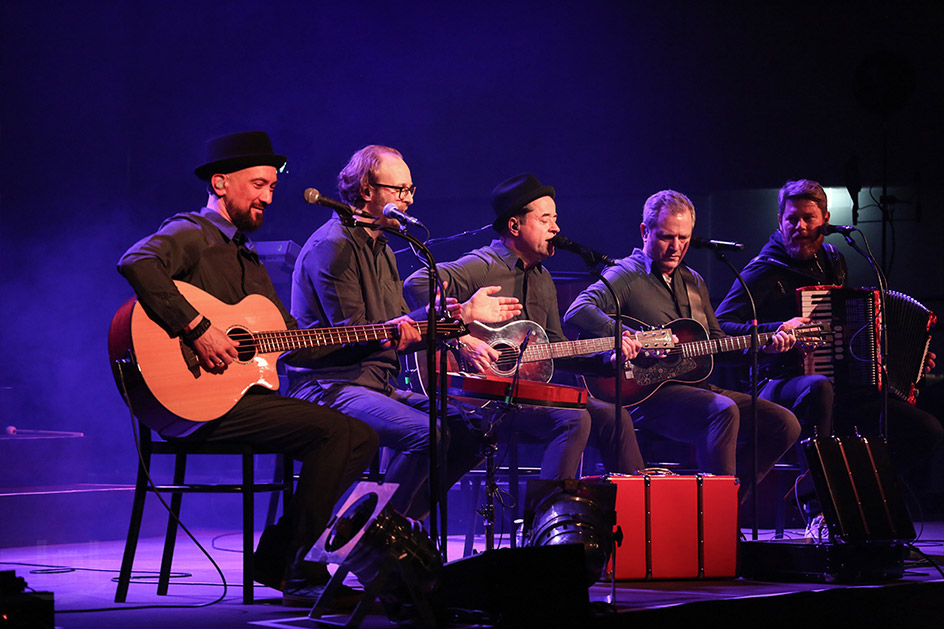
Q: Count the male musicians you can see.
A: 5